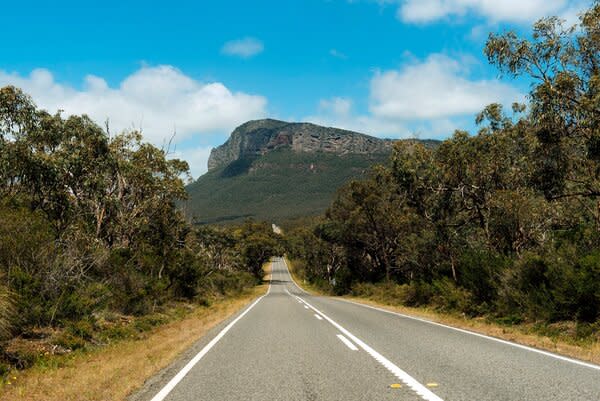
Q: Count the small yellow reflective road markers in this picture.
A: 2